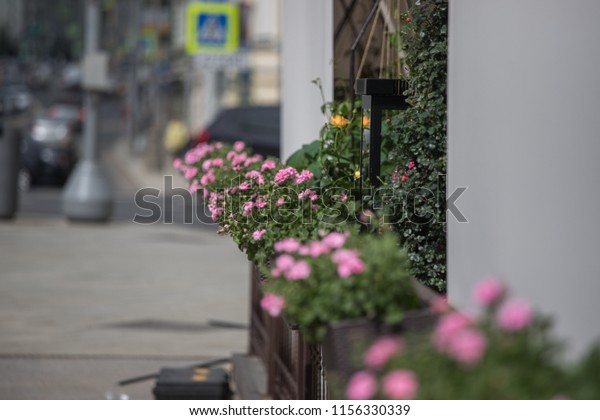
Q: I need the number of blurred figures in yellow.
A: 1